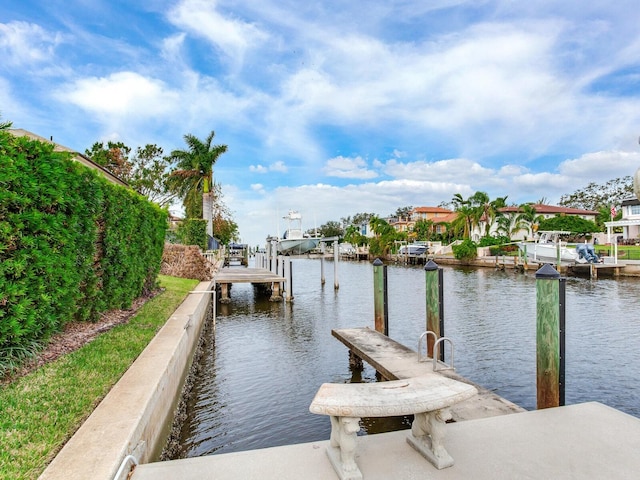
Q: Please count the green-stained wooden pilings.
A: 3